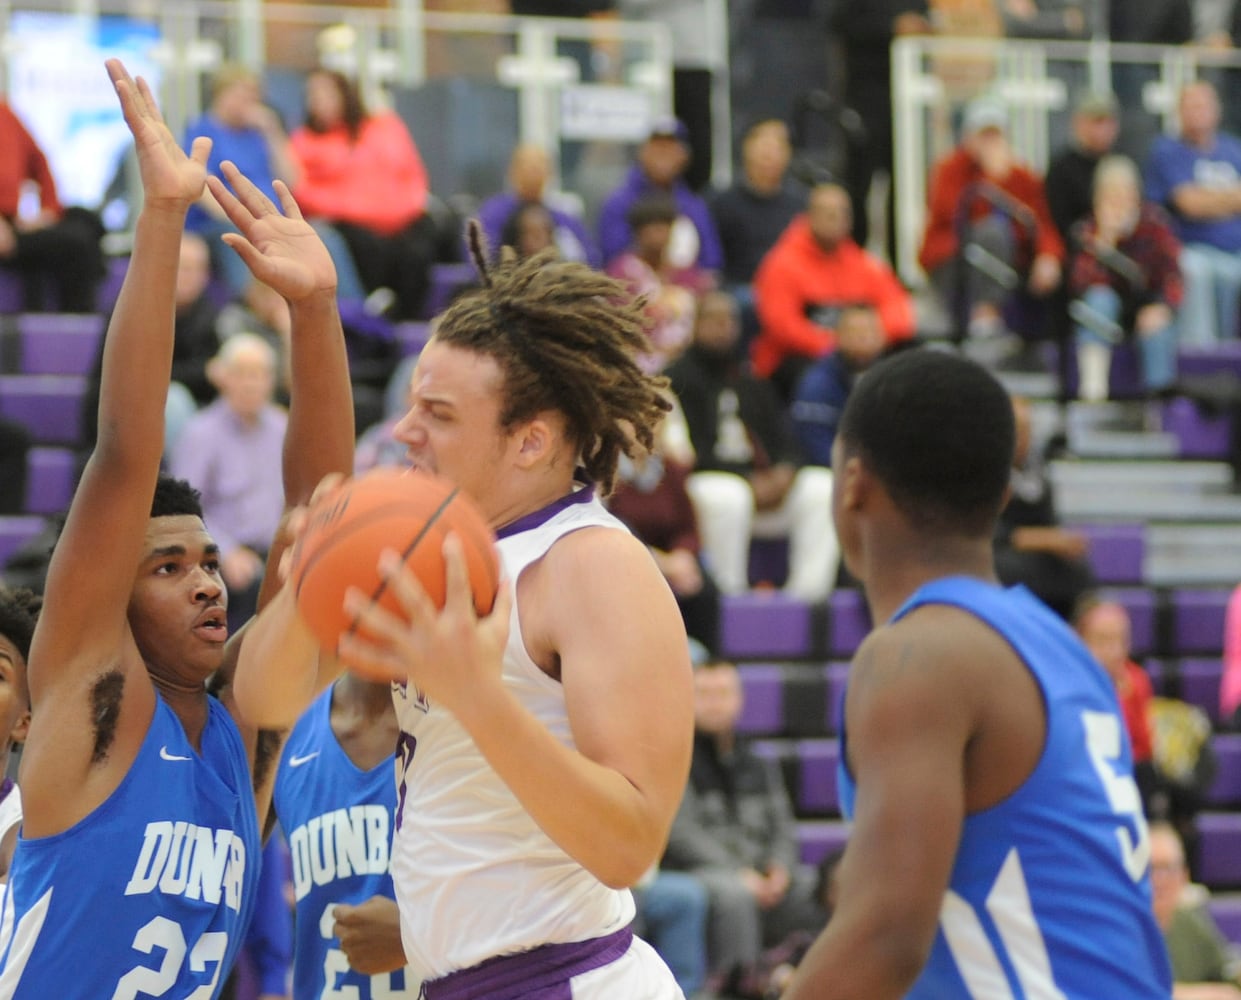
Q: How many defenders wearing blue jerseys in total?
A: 3